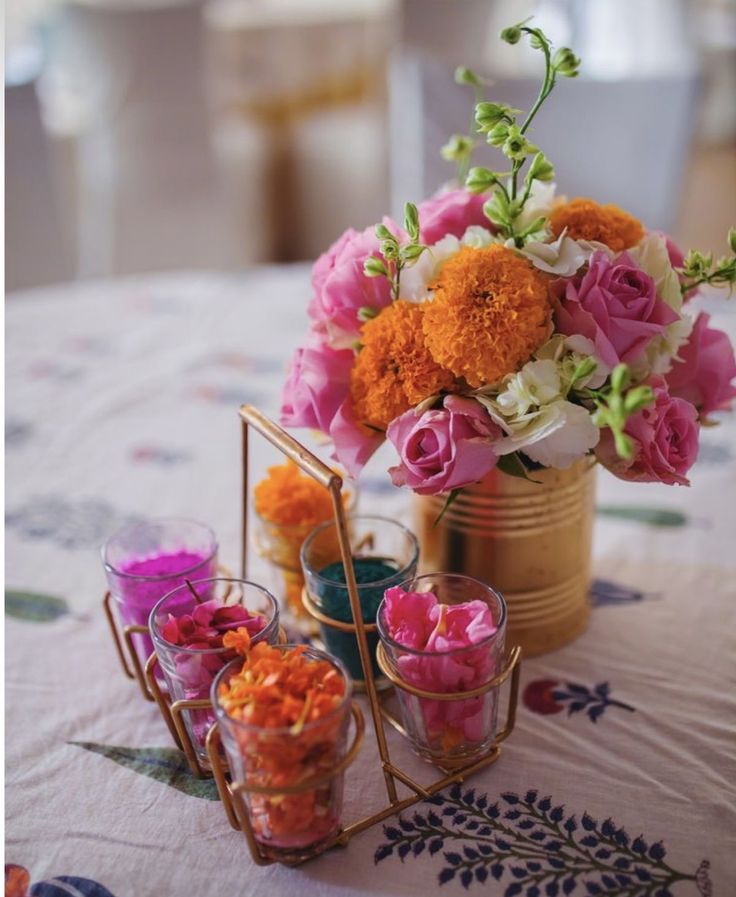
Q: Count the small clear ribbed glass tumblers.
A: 6